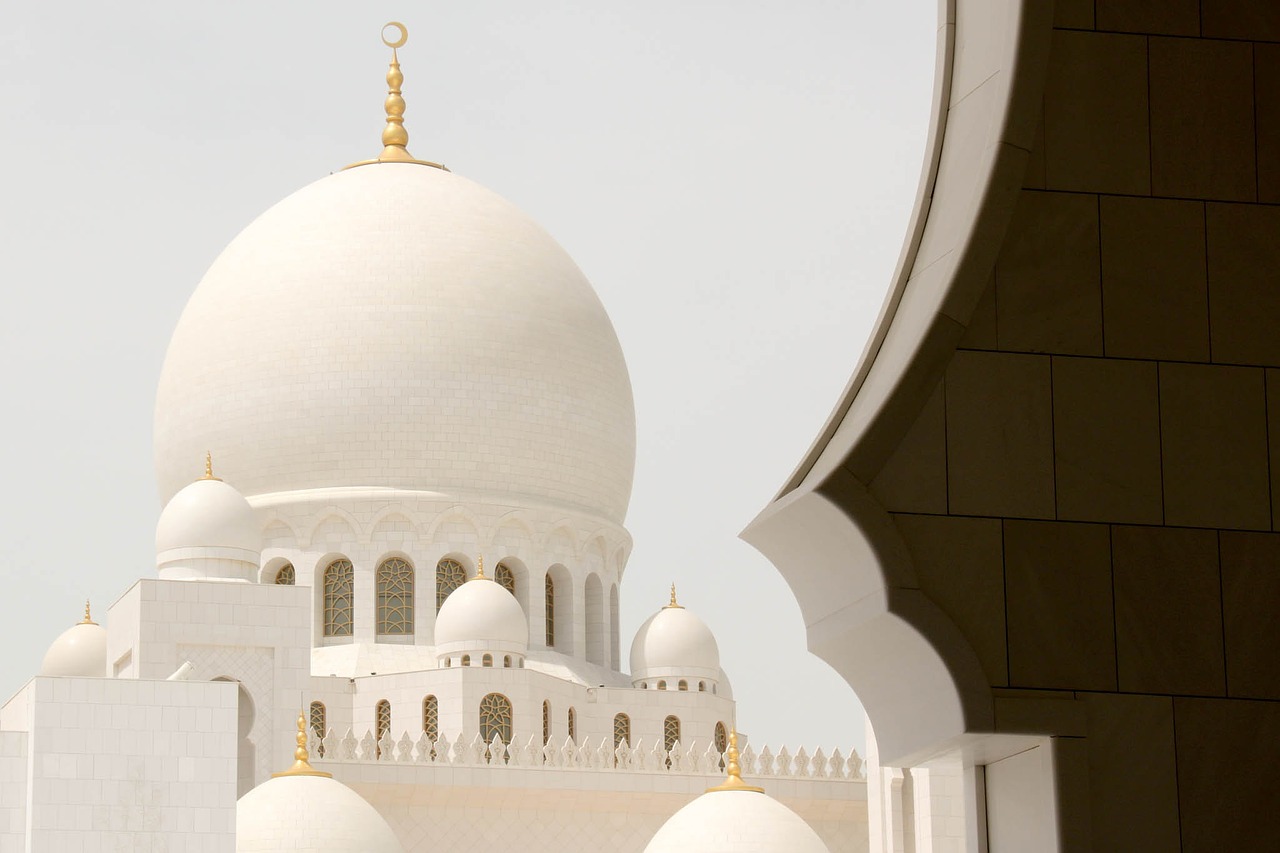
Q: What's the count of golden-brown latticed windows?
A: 15